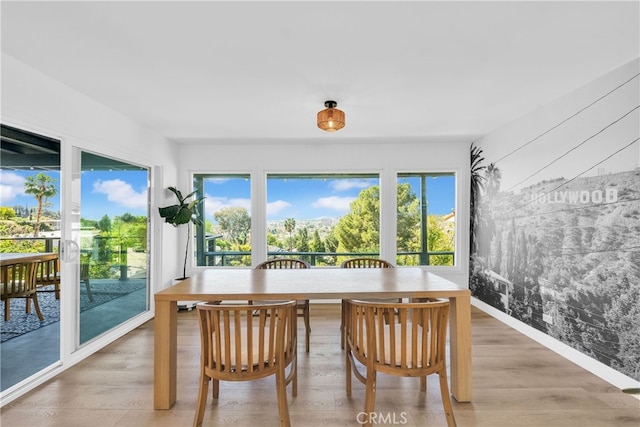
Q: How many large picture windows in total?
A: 3